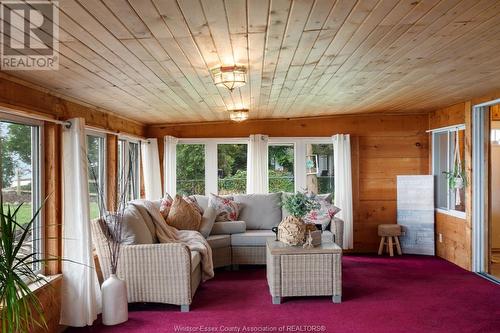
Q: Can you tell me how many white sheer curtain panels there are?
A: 5